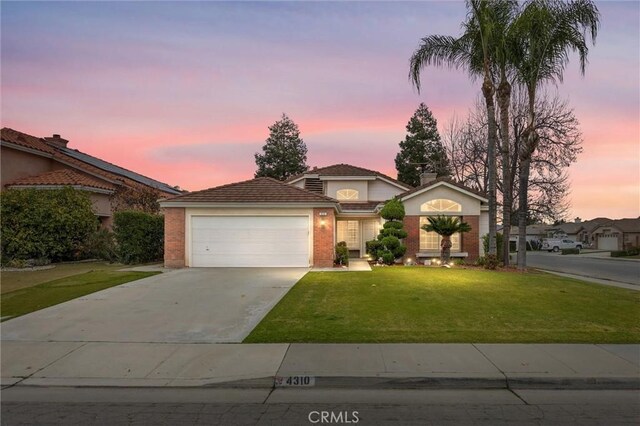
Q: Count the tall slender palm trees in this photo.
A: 3